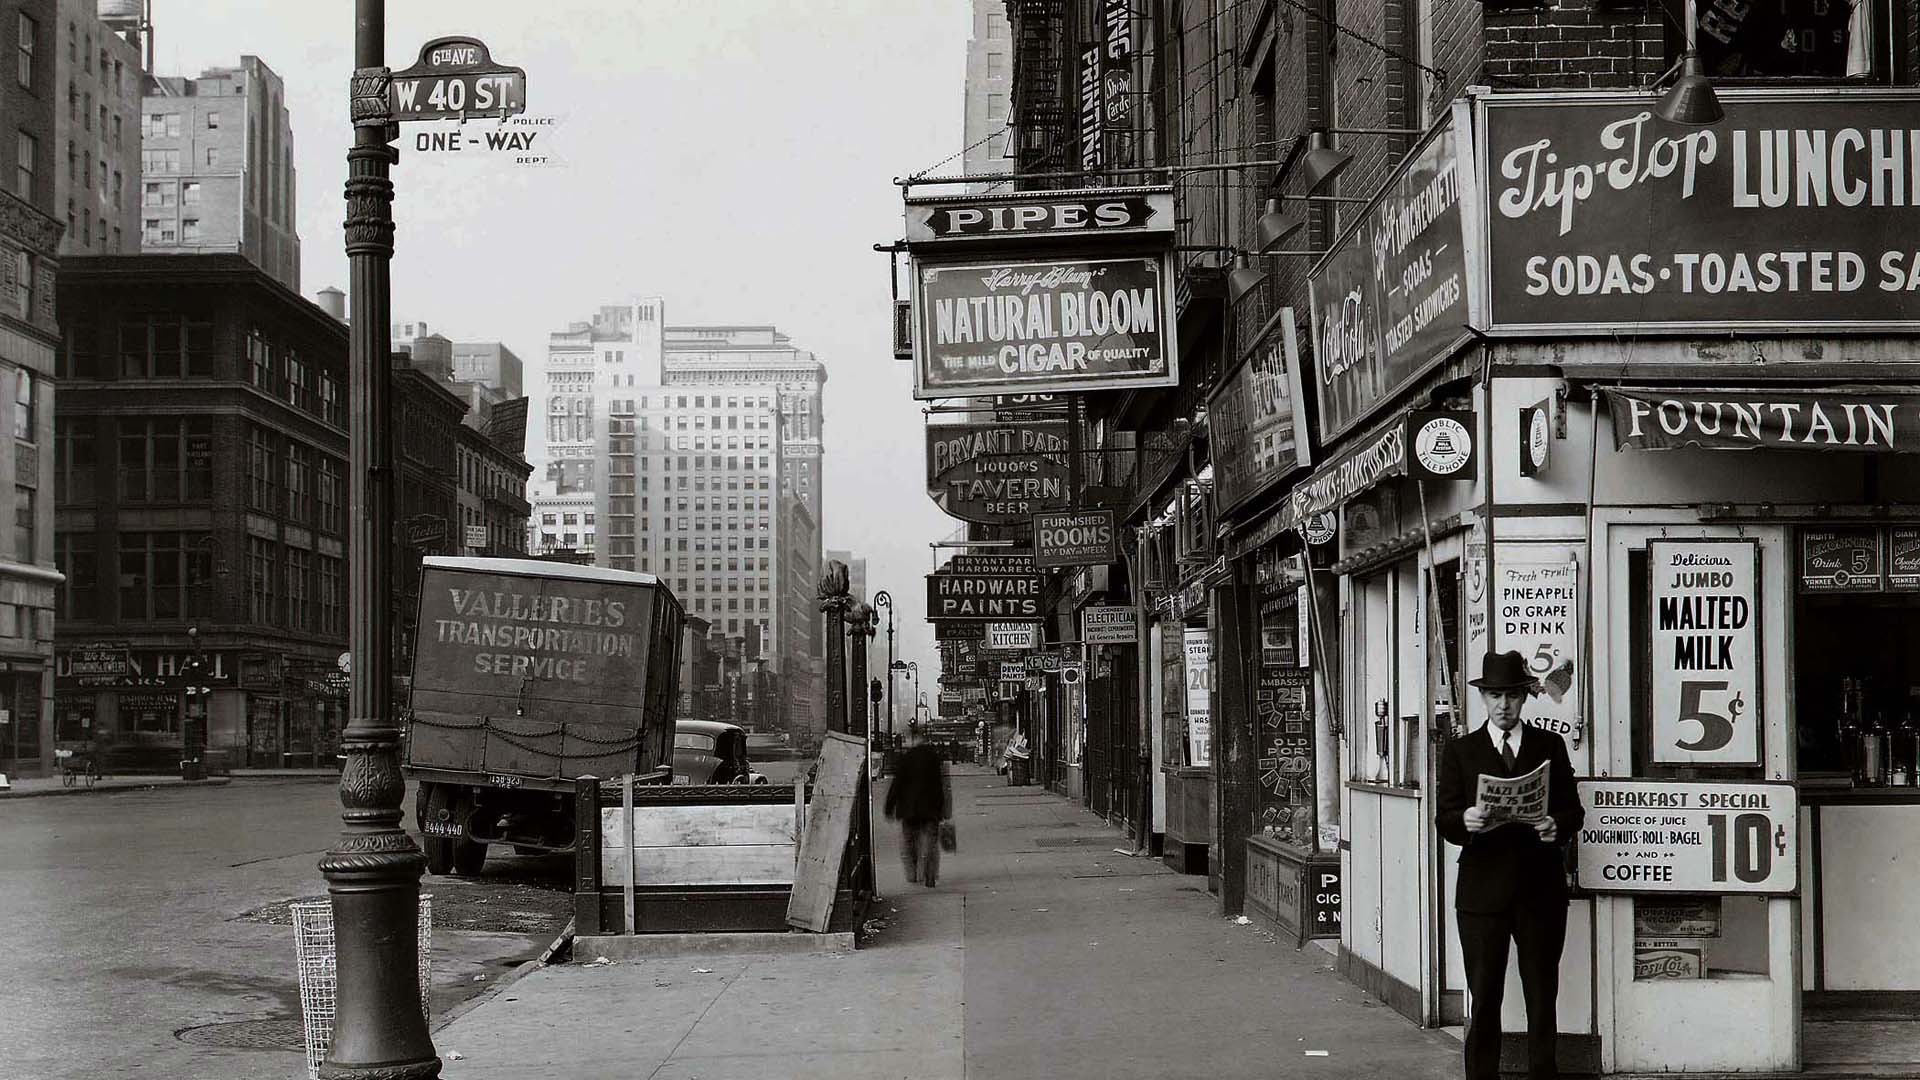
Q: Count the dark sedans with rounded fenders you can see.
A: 1